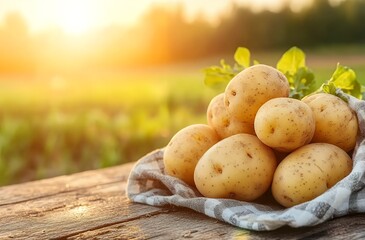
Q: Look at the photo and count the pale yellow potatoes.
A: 7